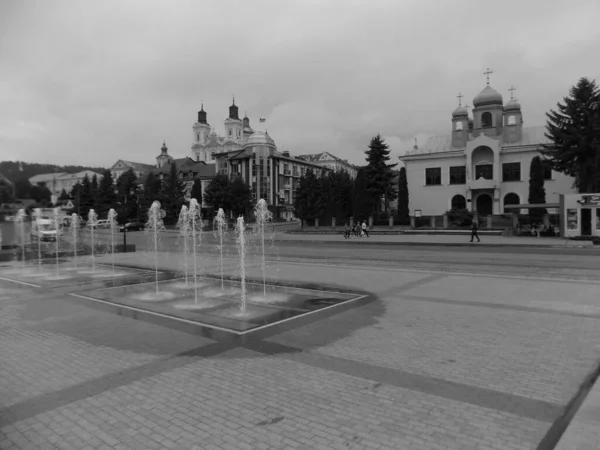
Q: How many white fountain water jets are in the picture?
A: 12